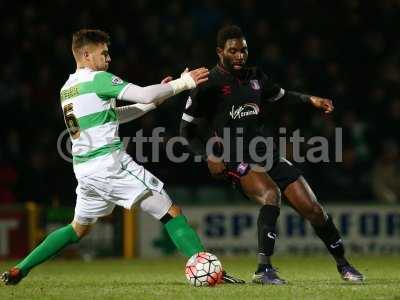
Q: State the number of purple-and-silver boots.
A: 2